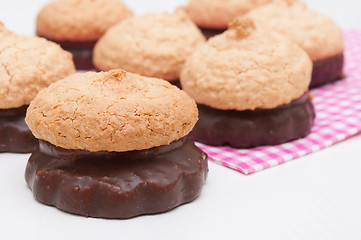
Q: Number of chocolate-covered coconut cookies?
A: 7